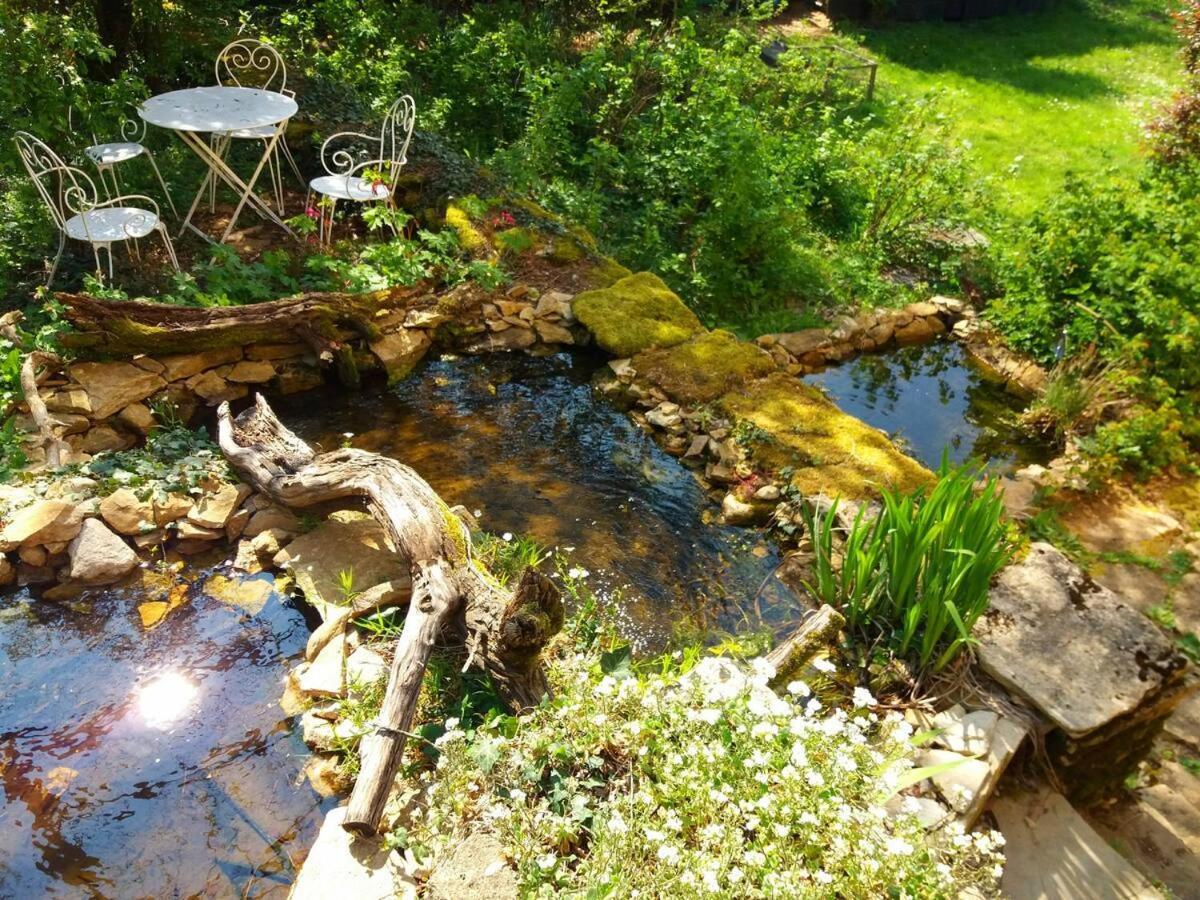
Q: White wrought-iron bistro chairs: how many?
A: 4